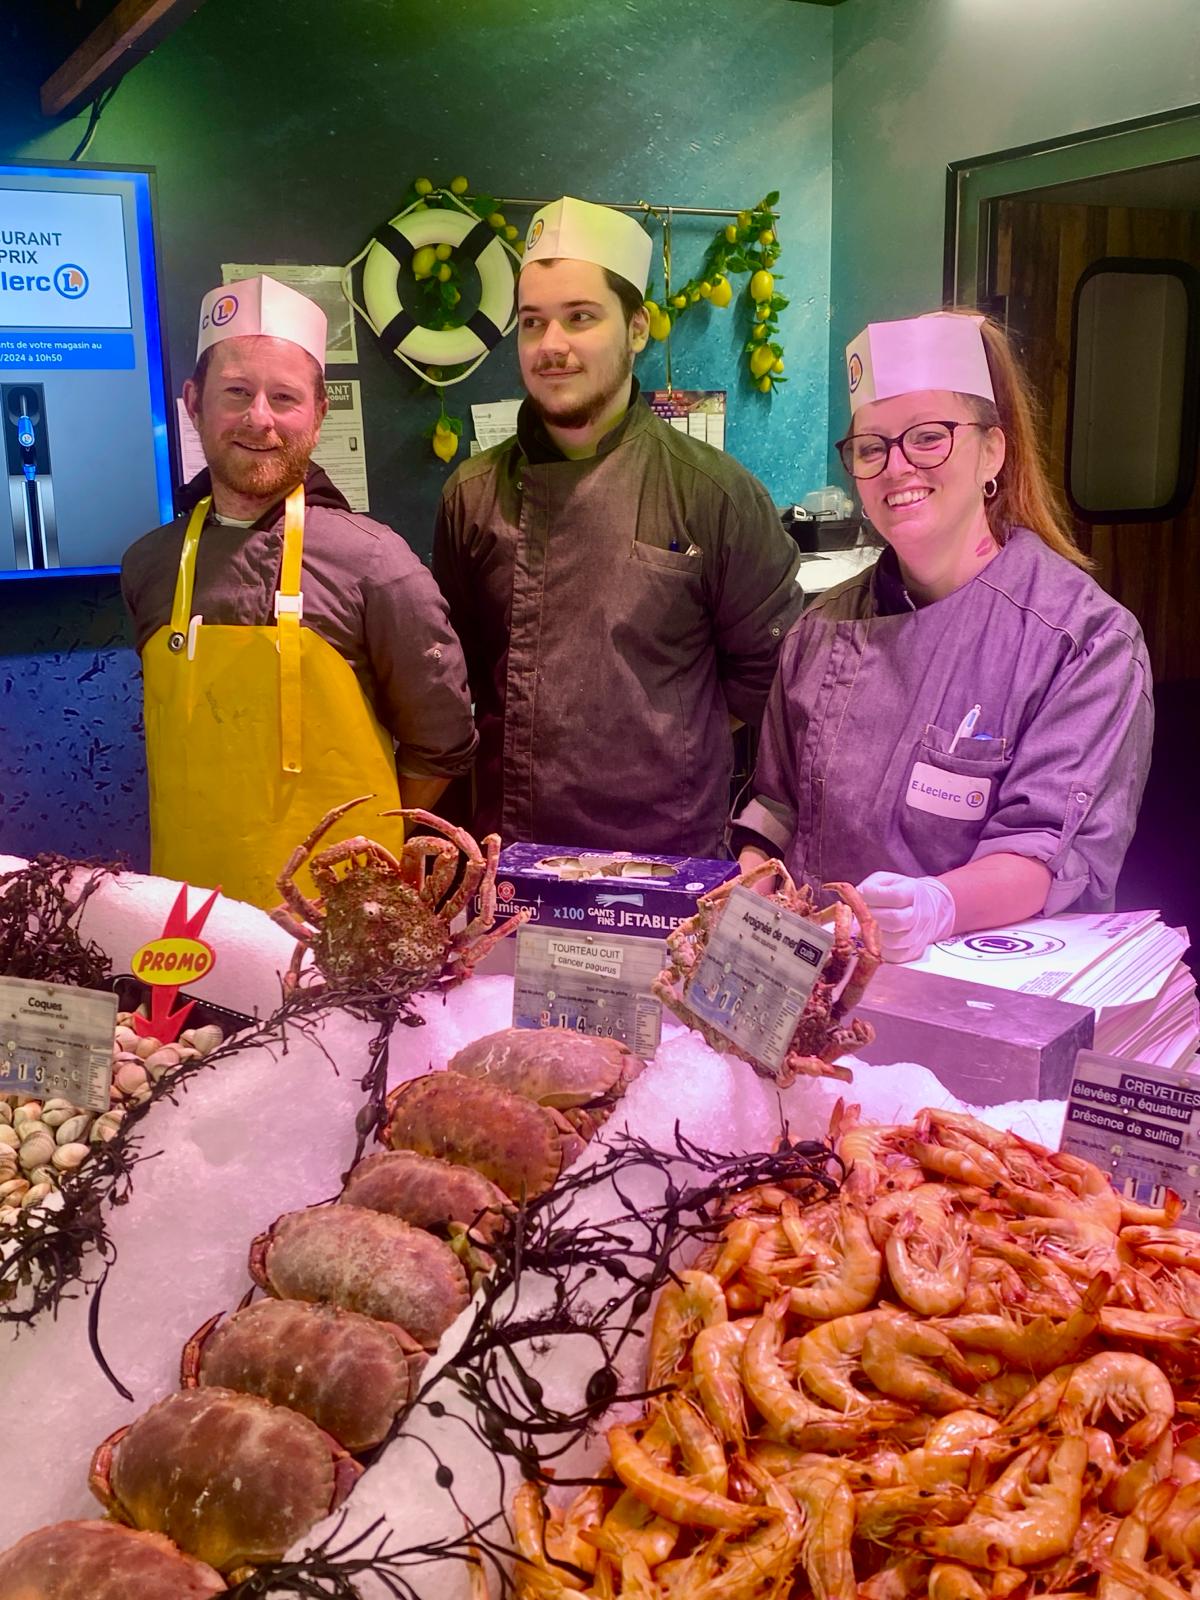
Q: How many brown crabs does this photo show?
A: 7